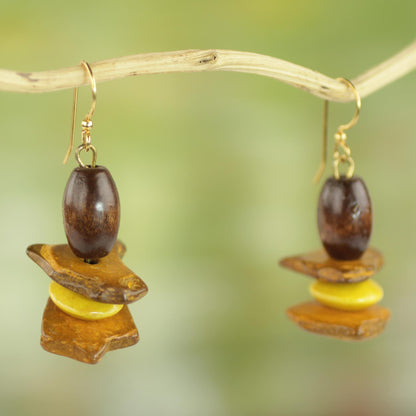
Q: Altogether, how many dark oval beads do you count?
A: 2